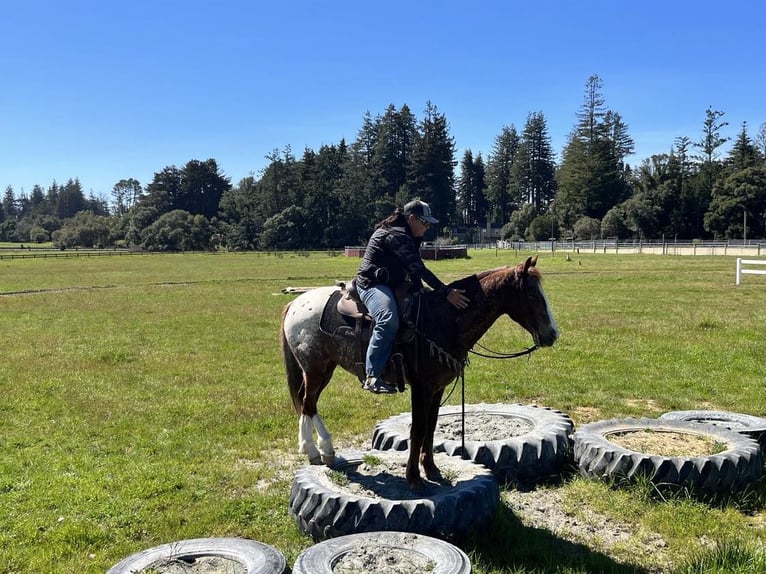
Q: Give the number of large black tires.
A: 6